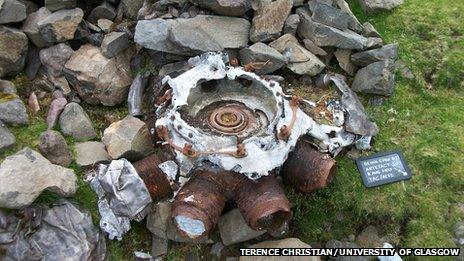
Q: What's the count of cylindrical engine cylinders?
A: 4